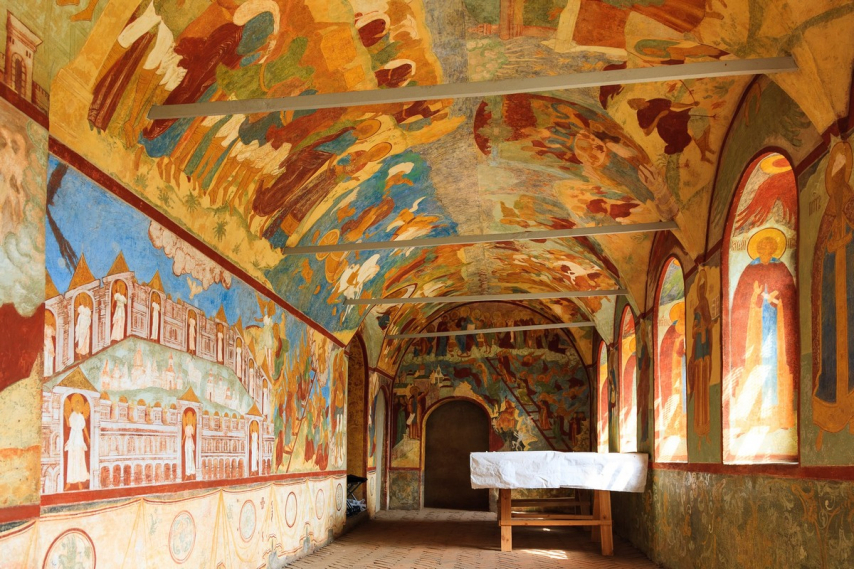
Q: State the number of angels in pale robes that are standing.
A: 12